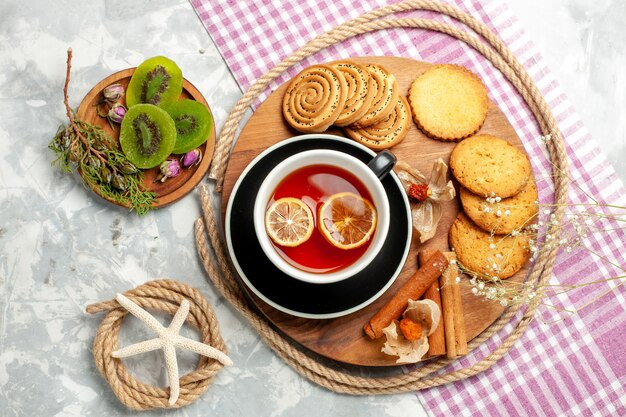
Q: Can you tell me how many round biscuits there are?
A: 8